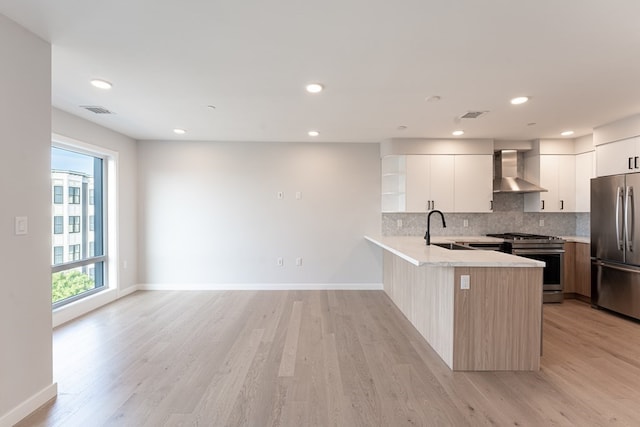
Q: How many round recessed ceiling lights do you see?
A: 7